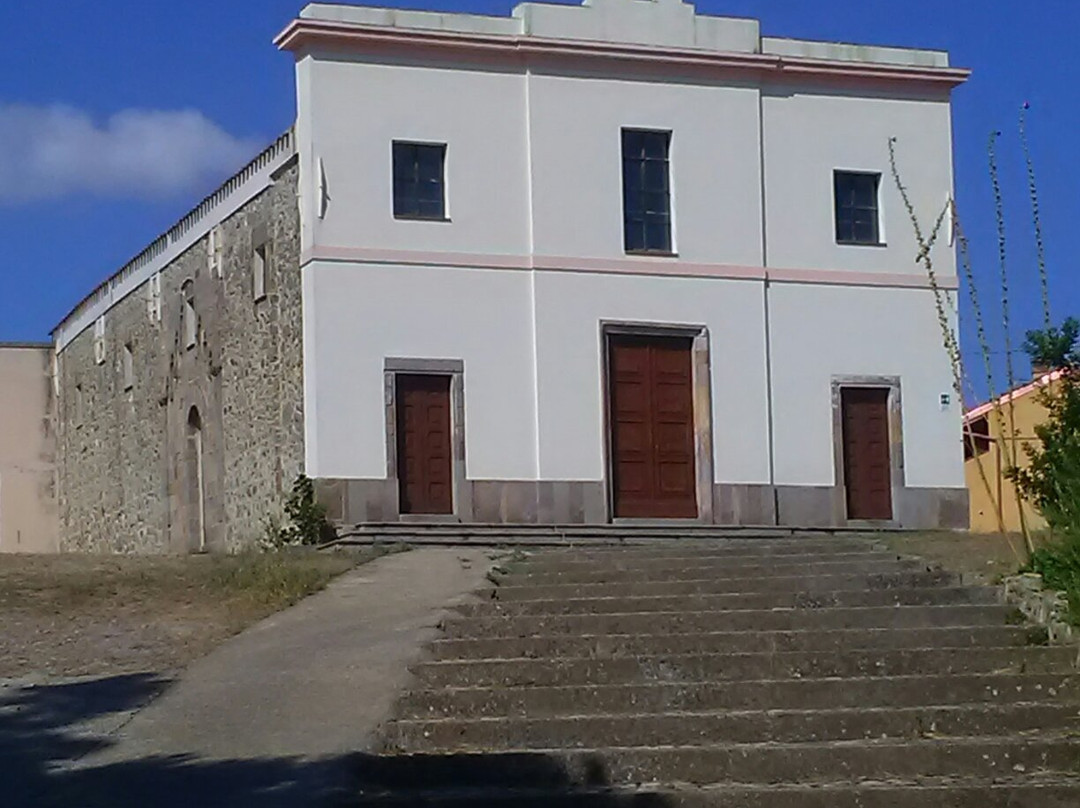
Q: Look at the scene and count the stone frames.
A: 3